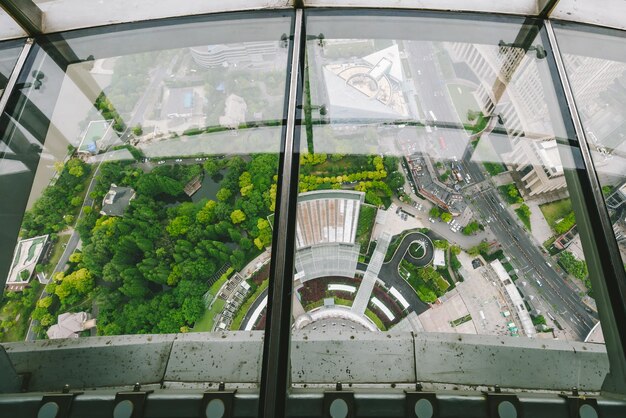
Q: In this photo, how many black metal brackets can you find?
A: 7